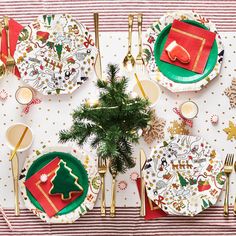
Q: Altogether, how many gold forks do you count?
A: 4